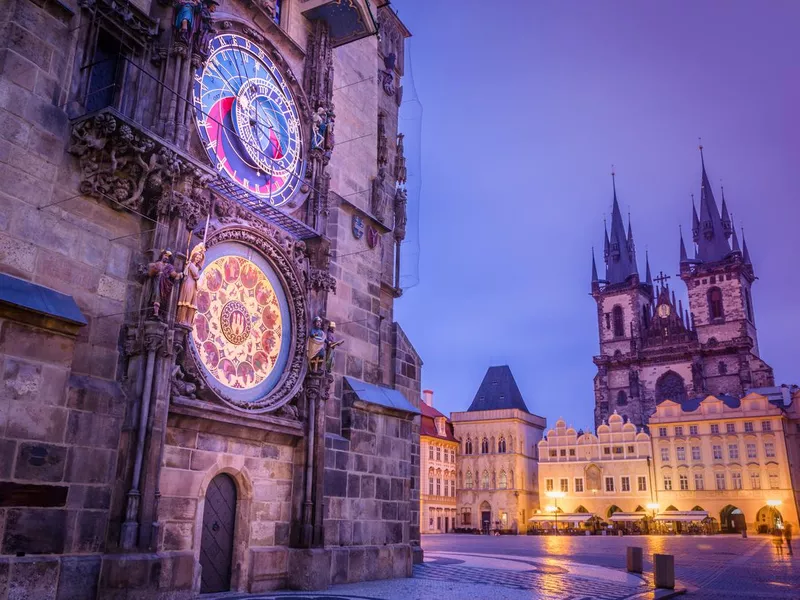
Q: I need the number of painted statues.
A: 8